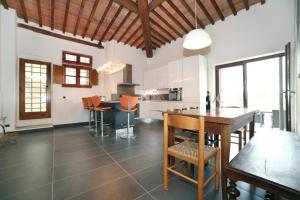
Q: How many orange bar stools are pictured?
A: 4